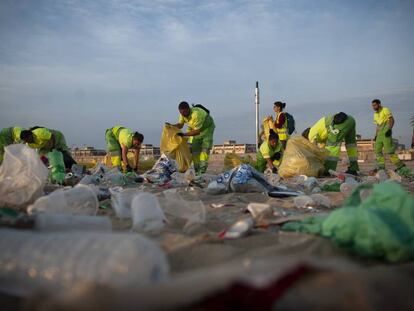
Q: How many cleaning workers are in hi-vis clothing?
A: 8